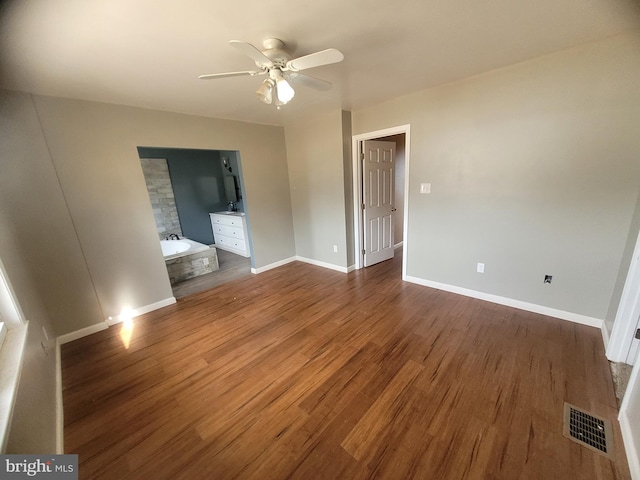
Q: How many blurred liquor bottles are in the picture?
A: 0